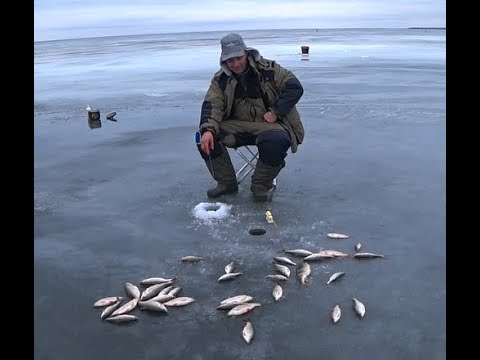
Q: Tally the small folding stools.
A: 1